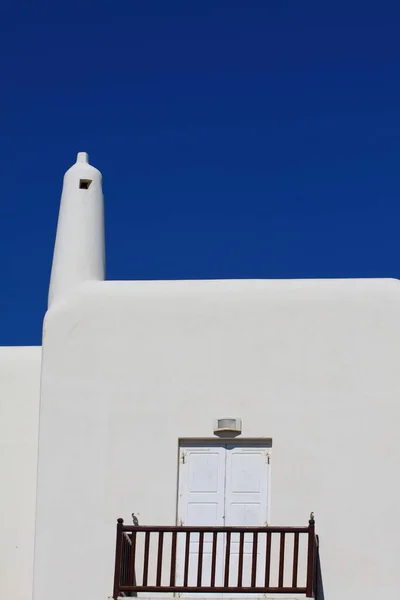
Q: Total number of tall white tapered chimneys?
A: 1